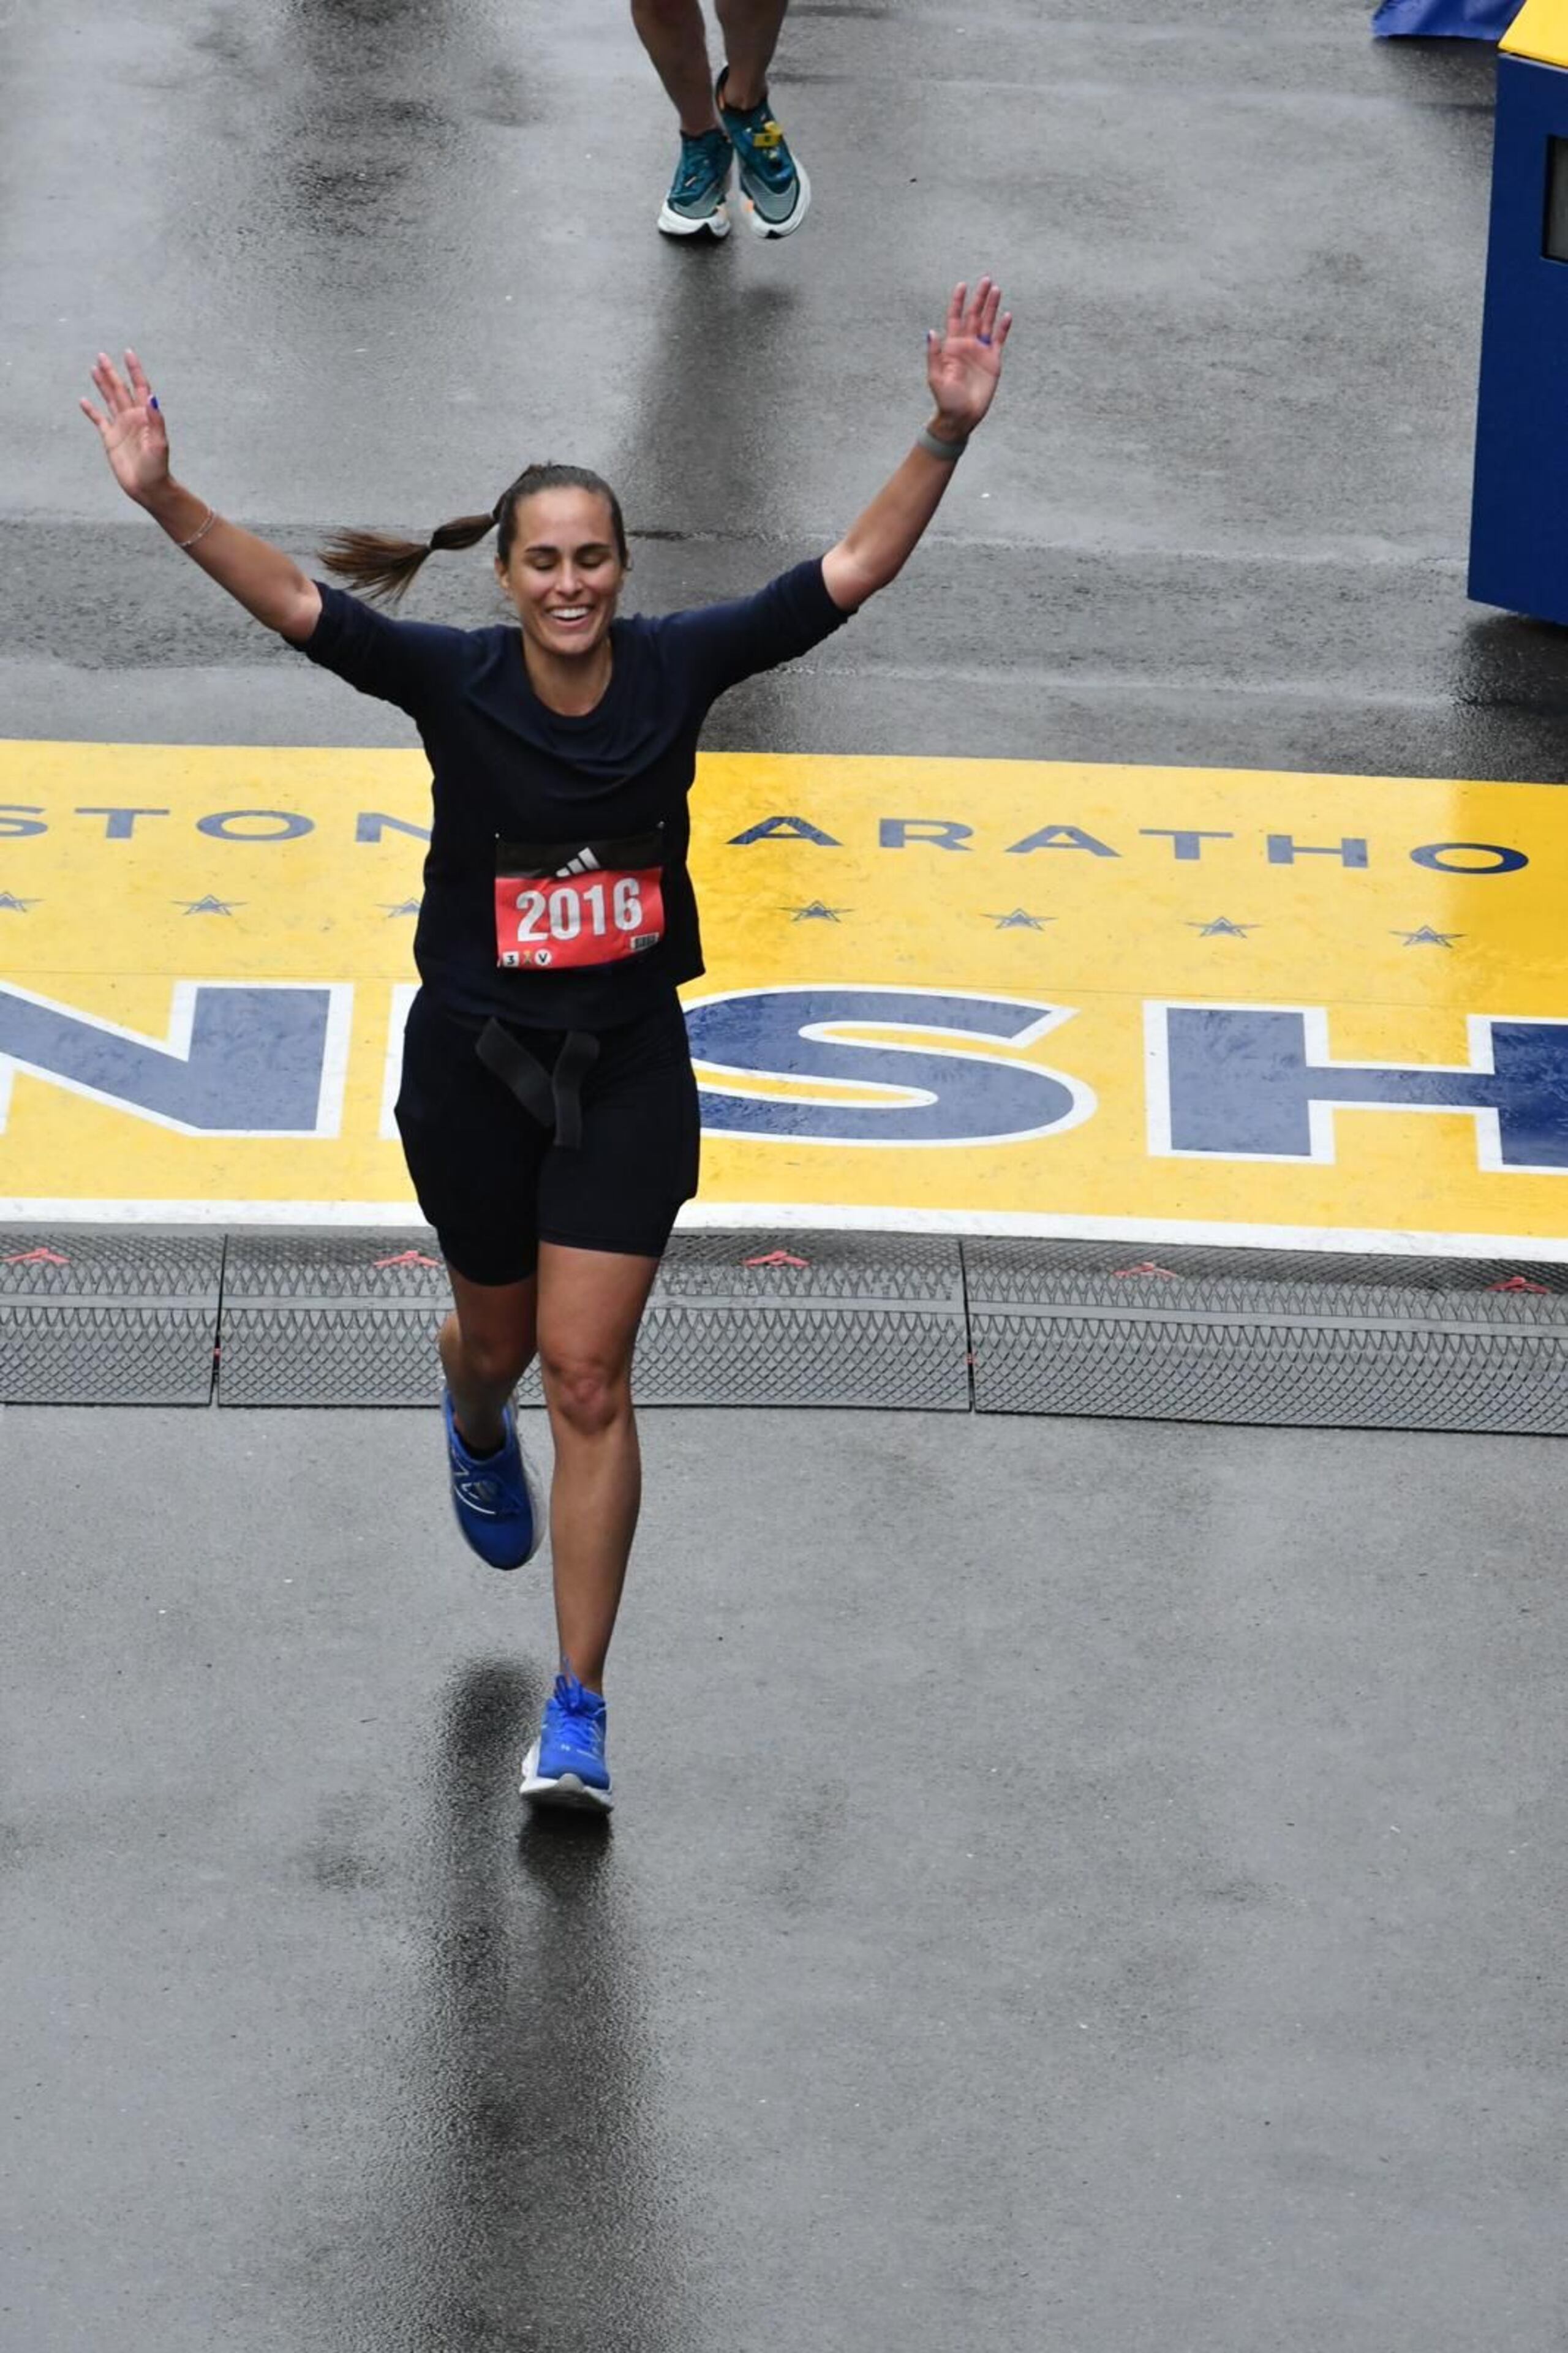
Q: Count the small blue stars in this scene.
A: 7